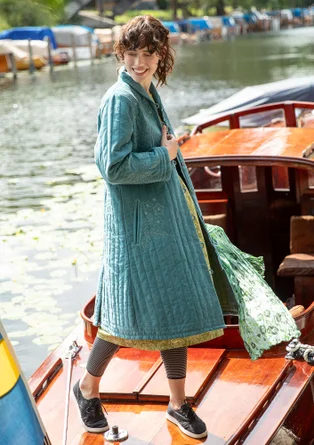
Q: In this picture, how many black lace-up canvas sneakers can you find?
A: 2